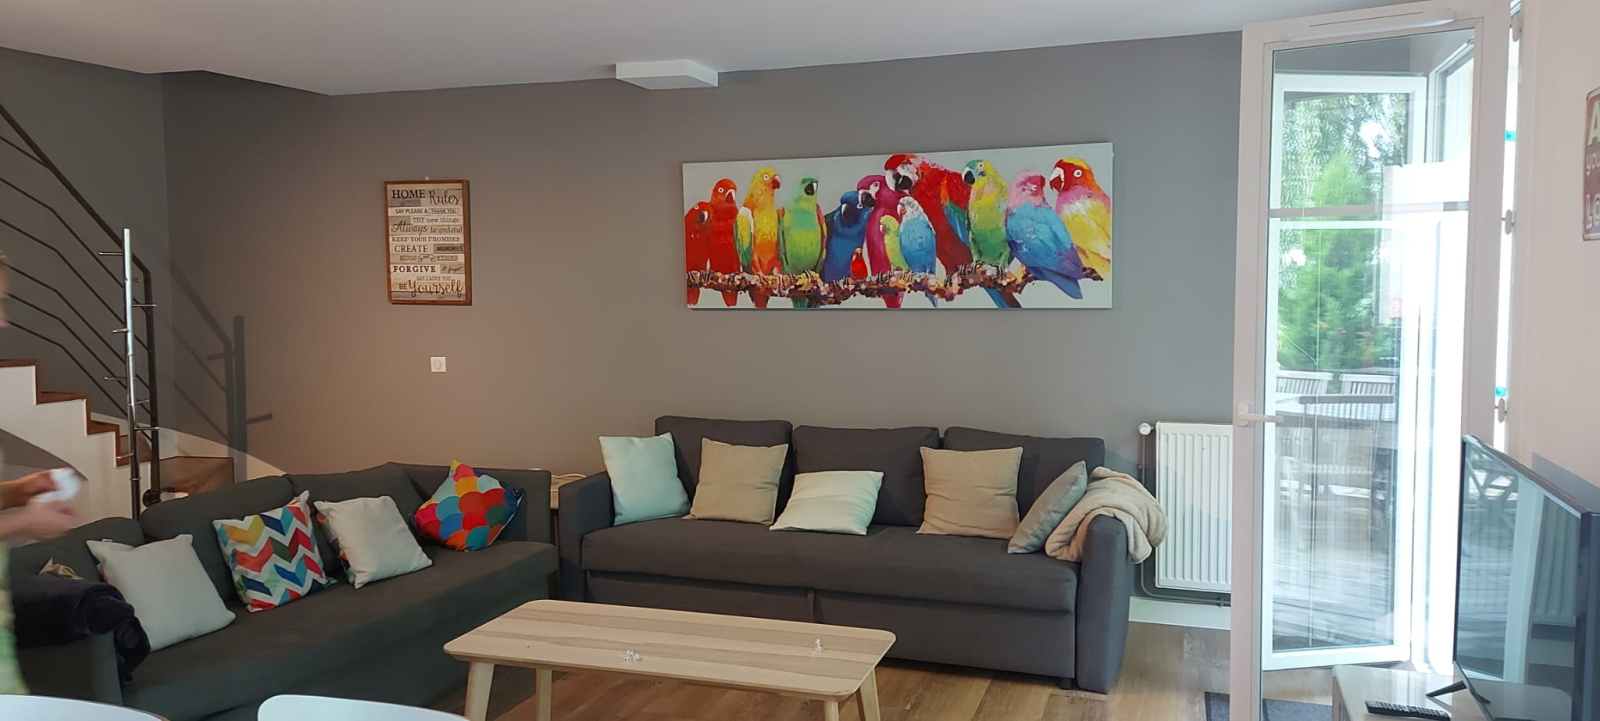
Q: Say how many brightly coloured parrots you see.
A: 13